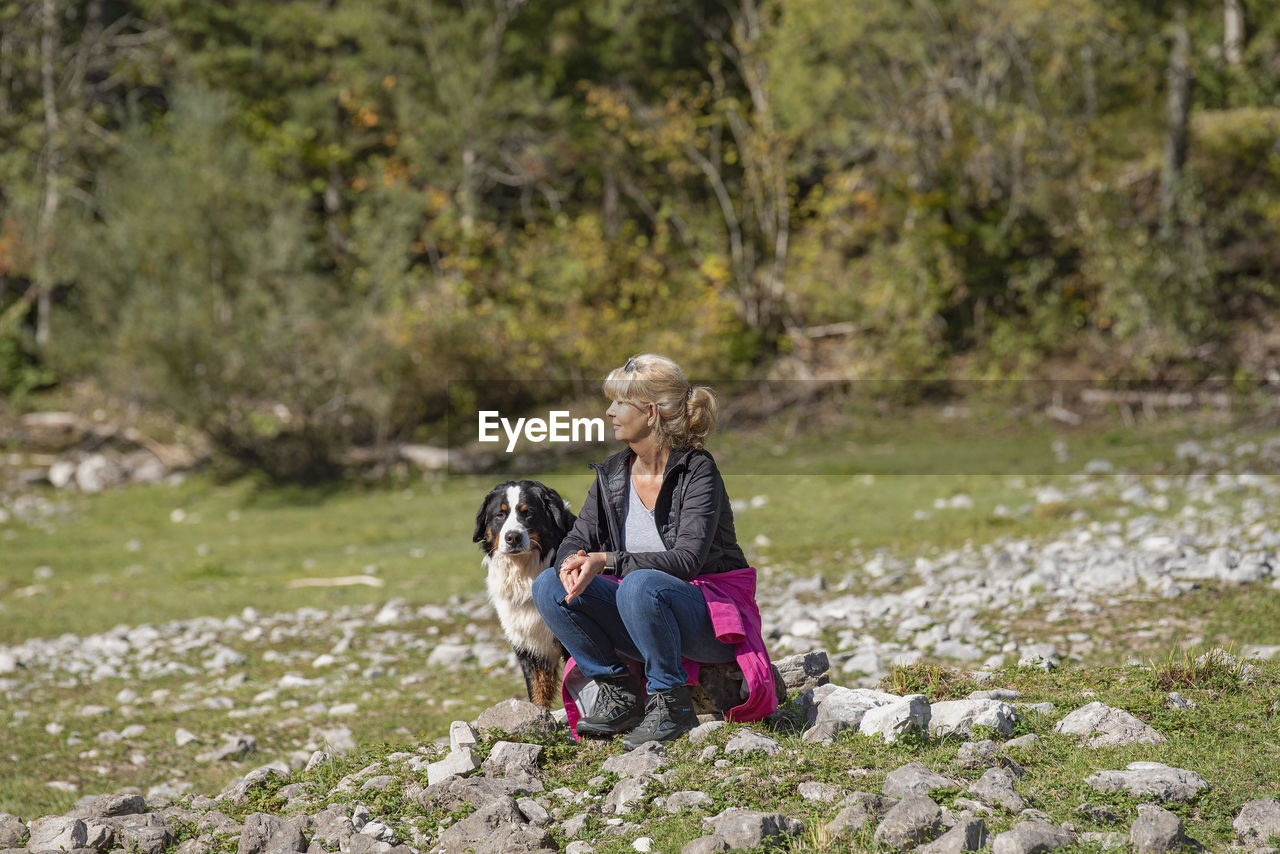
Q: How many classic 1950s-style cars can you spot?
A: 0